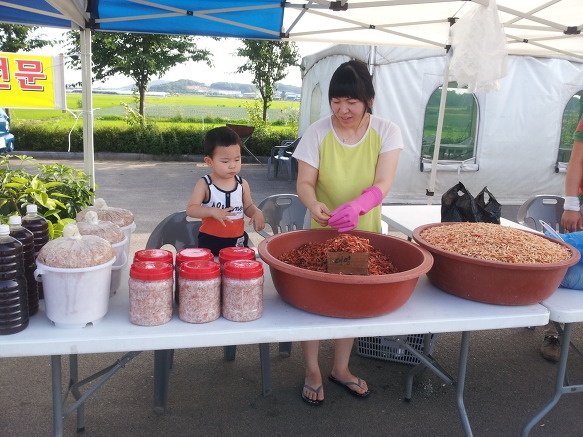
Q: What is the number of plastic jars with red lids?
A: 6